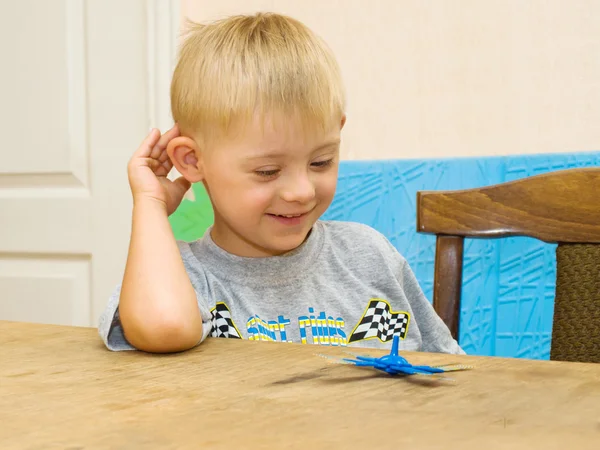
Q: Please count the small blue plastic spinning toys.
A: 1